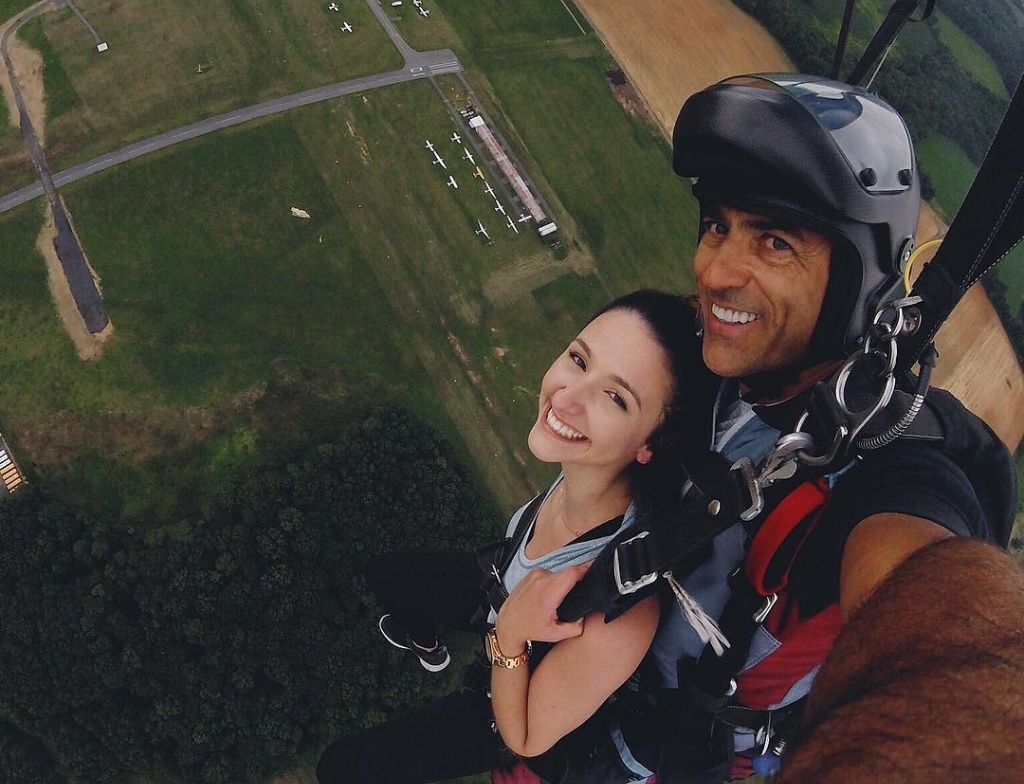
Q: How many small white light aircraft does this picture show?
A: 14